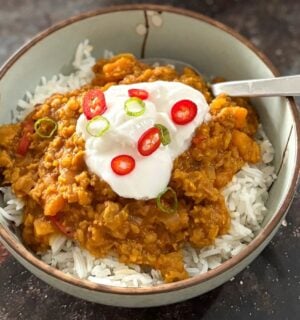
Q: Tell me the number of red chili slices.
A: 5